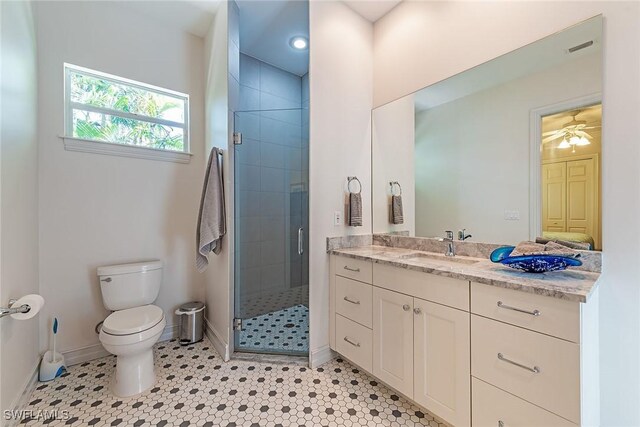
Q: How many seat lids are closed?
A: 1